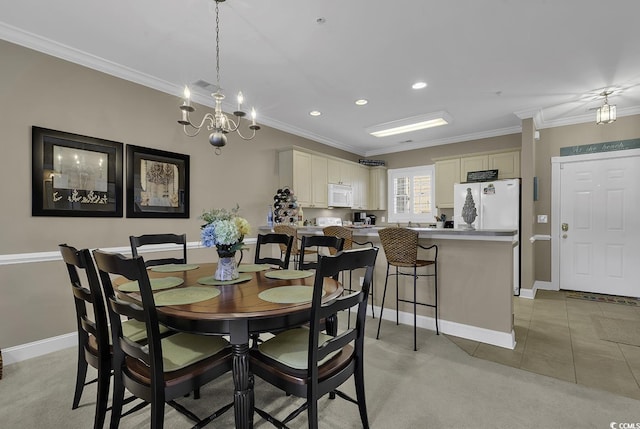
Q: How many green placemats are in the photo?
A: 7